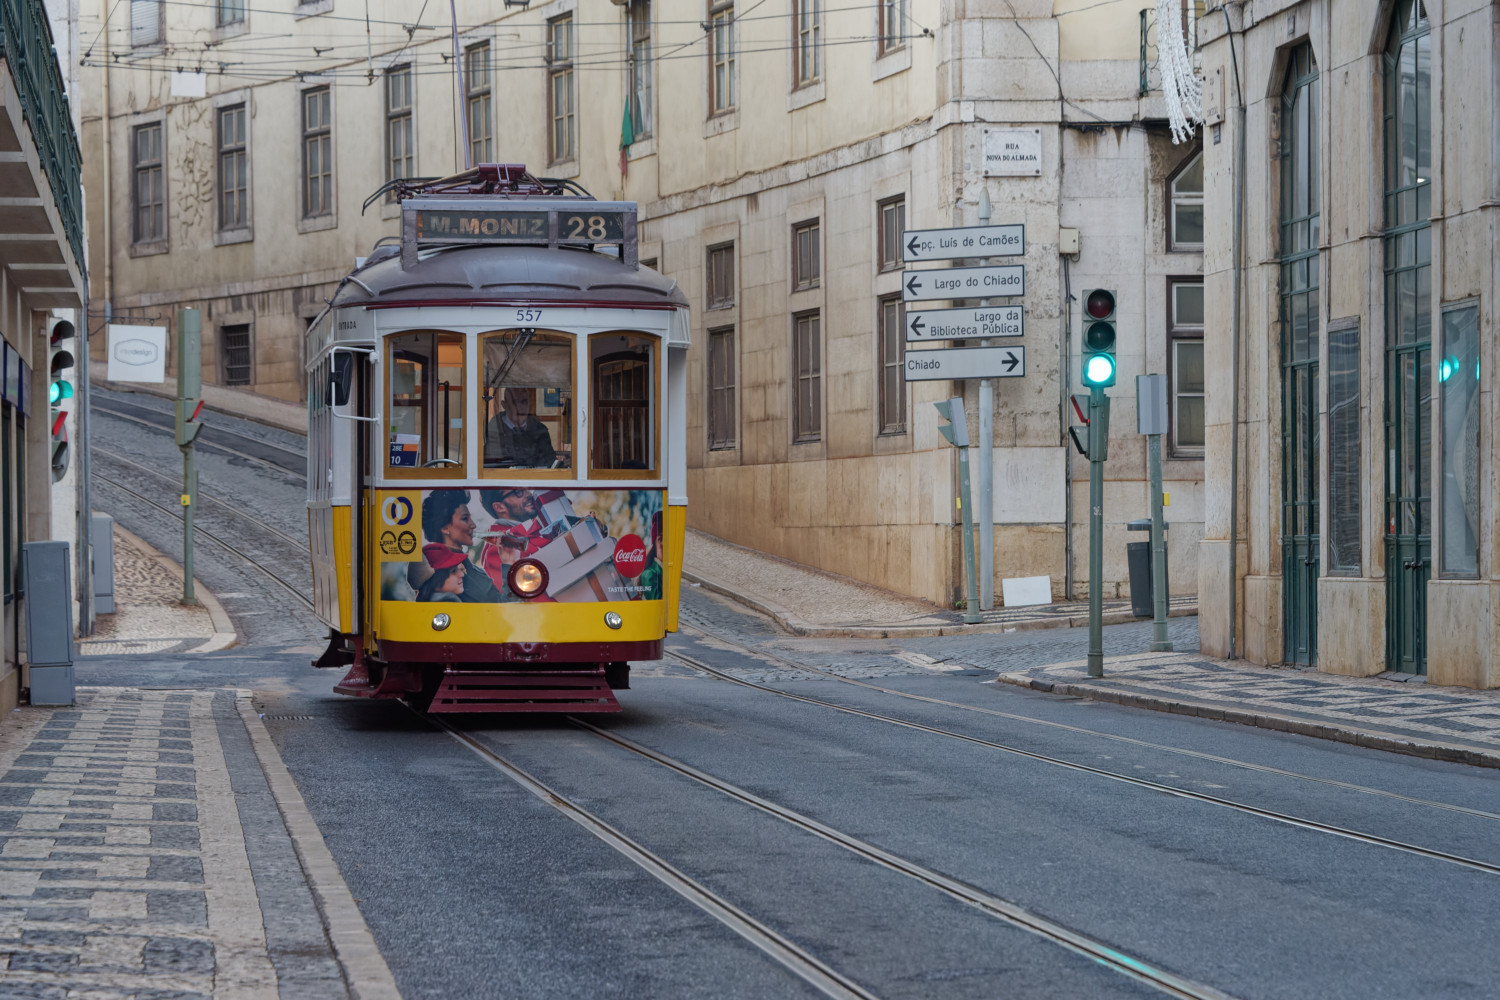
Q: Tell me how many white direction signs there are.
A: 4